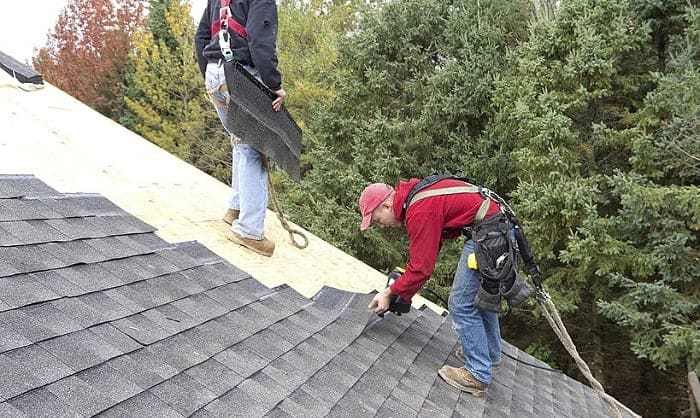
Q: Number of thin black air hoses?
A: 1